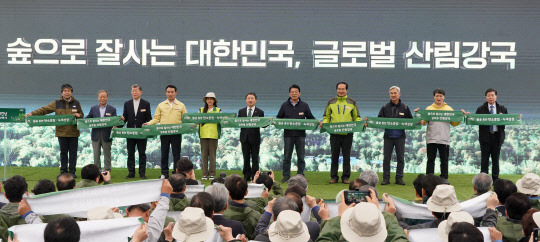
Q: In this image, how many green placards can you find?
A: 11